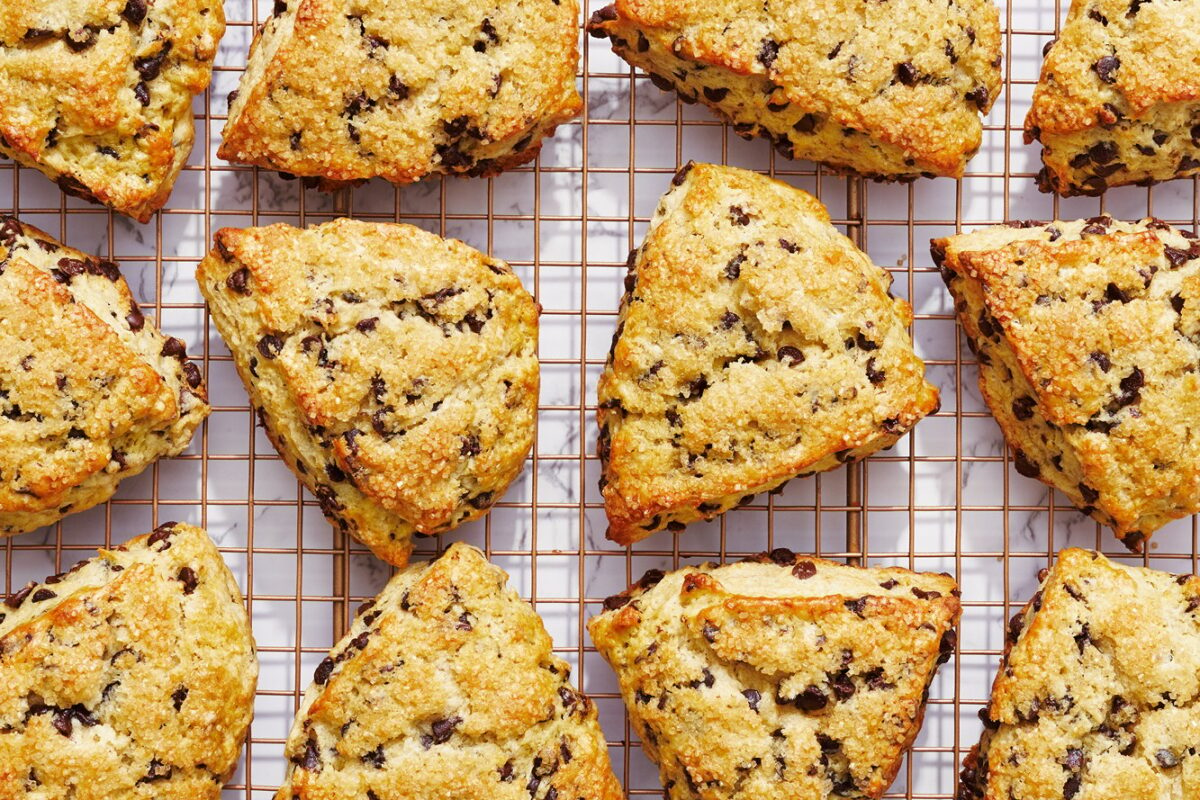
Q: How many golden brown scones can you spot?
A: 12